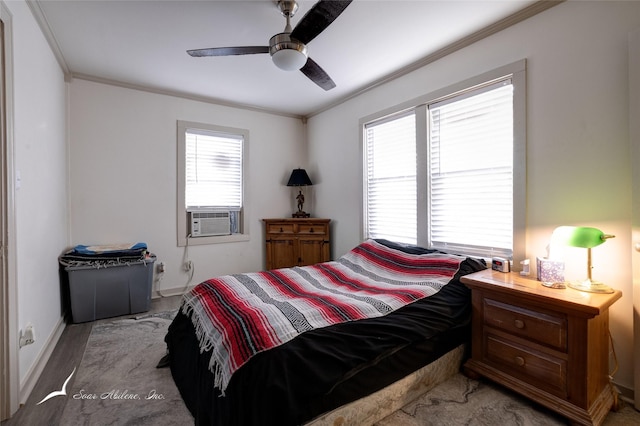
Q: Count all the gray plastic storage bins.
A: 1